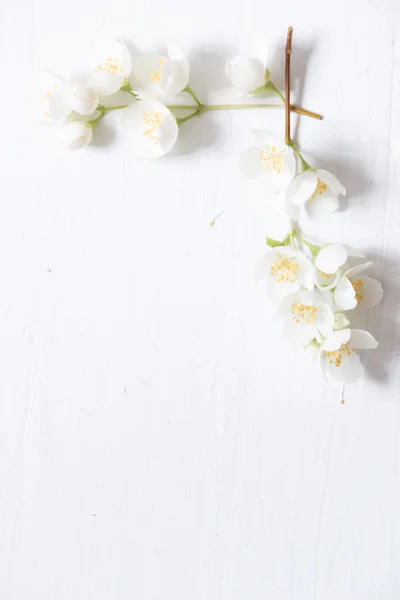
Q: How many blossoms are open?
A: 11